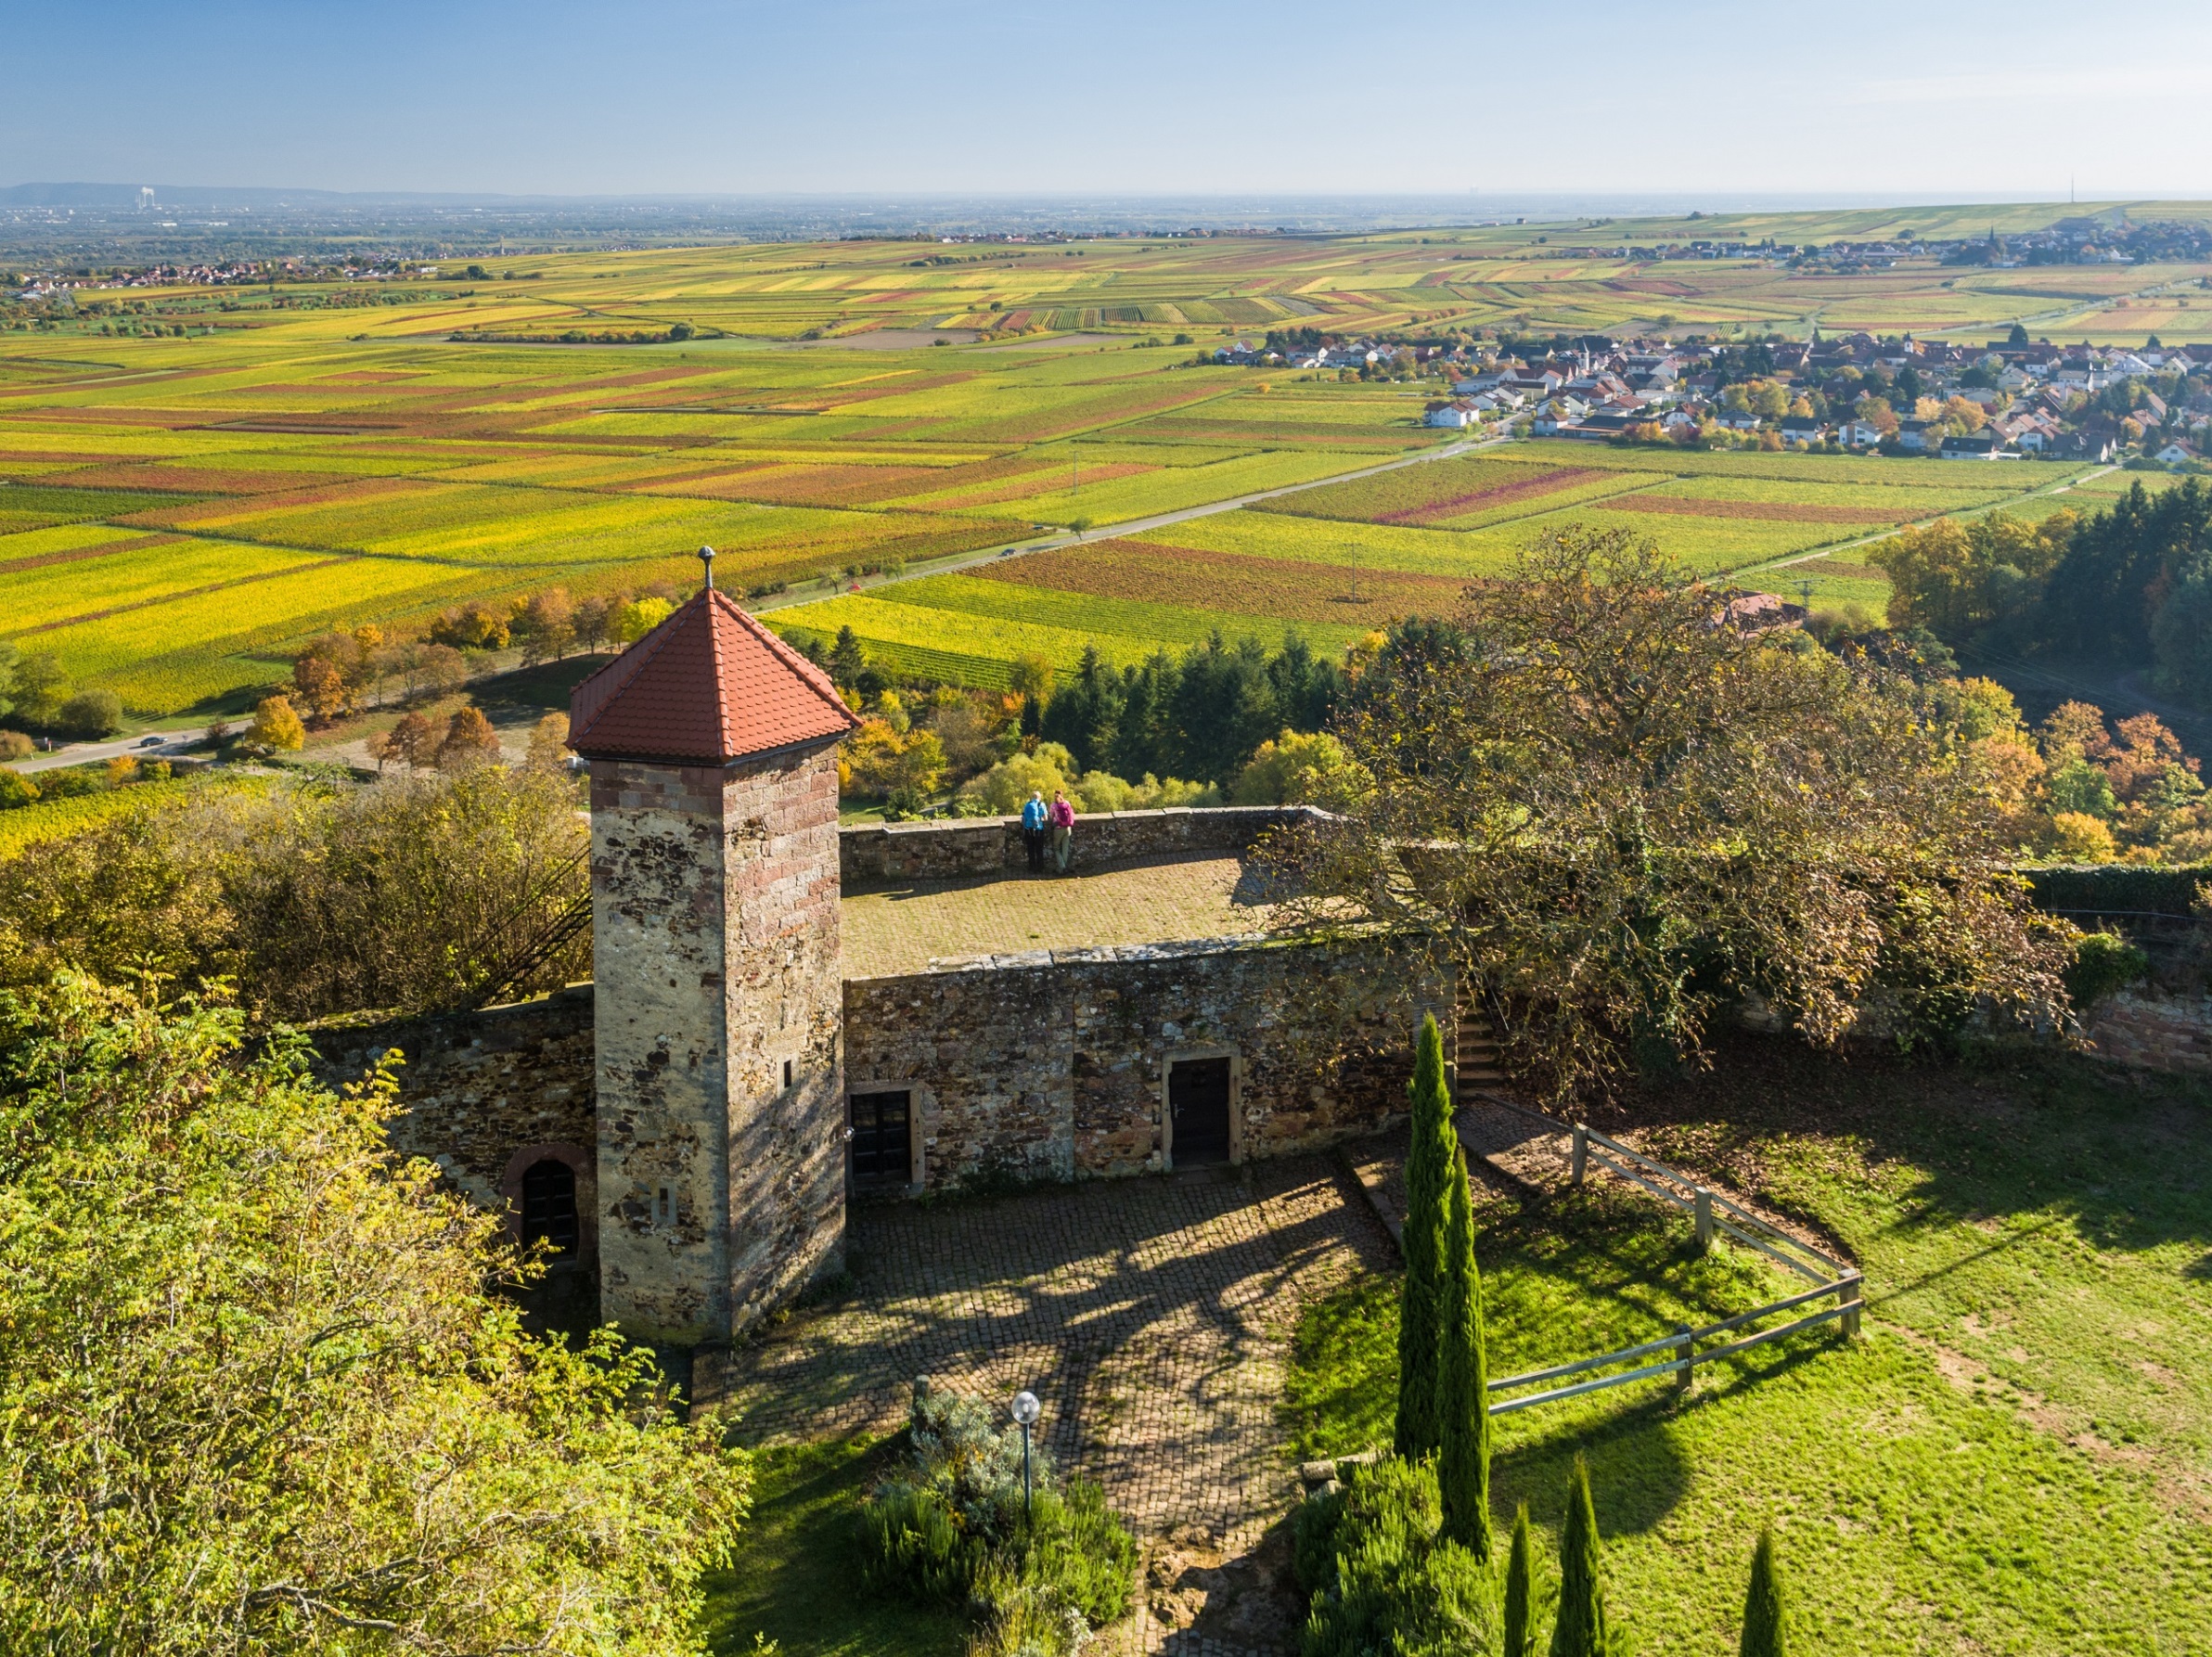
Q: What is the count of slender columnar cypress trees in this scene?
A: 5